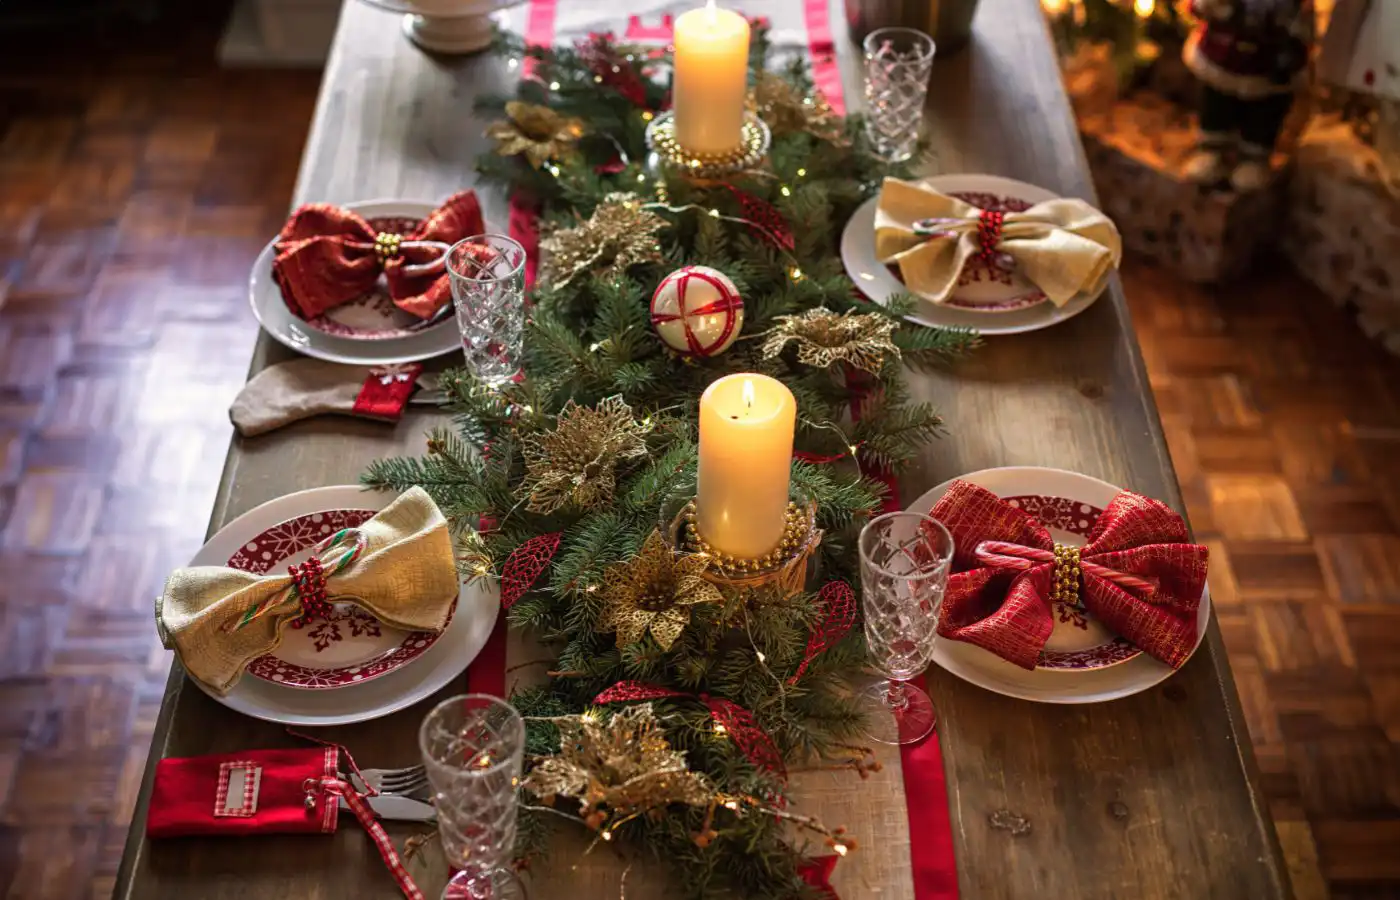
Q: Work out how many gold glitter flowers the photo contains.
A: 7